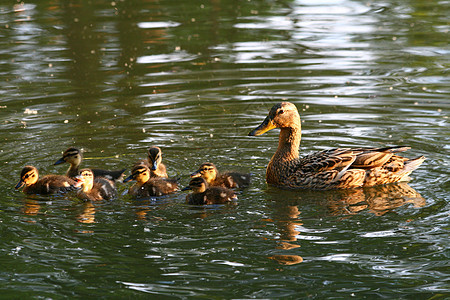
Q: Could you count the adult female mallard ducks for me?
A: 1